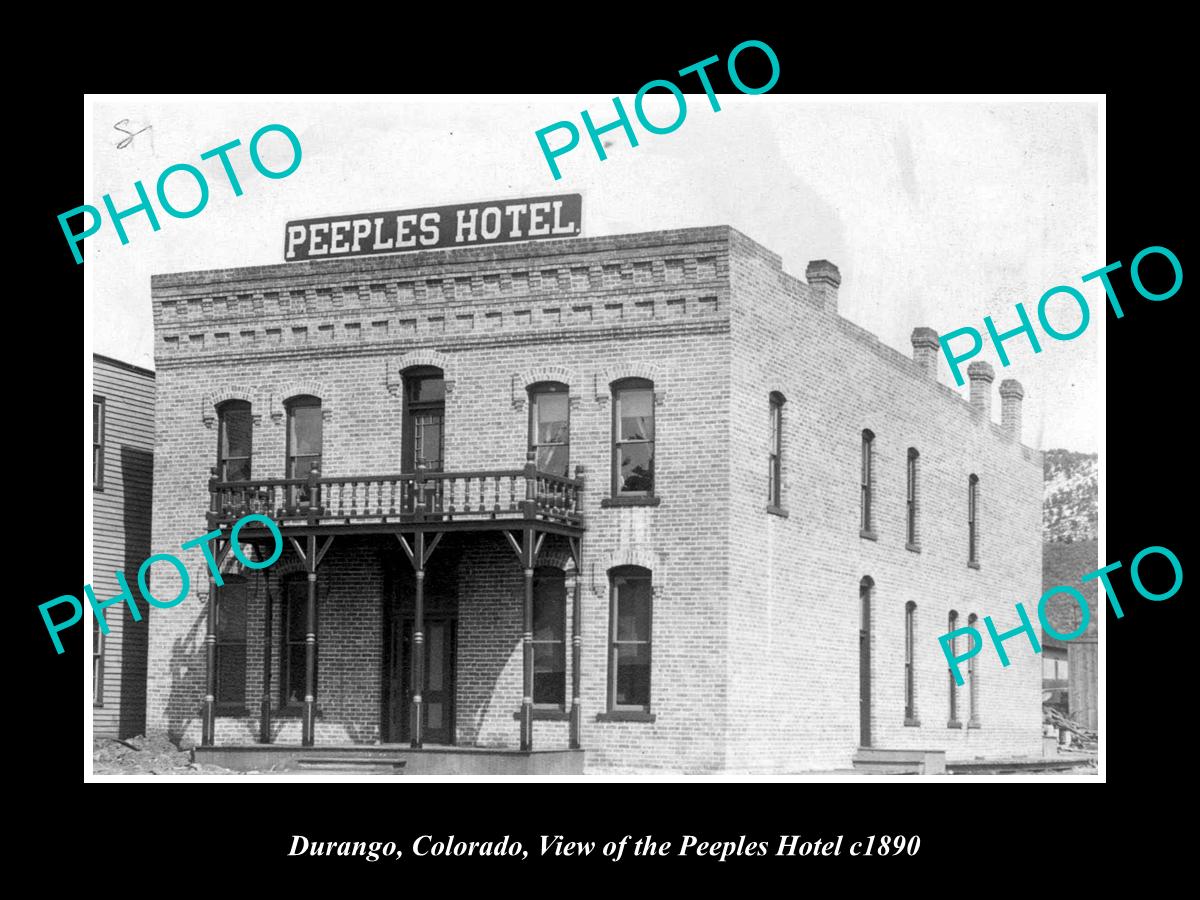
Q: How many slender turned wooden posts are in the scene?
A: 6